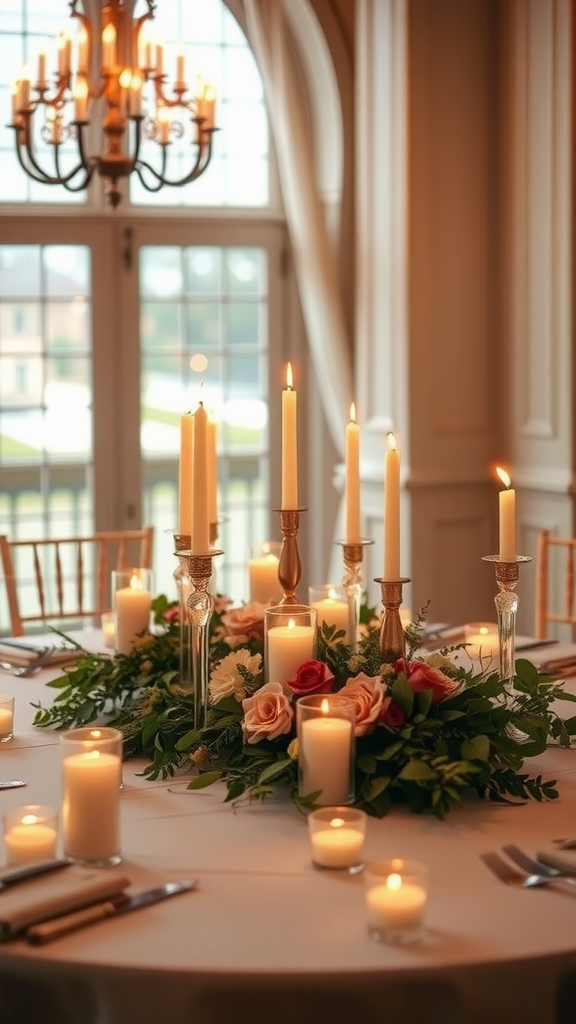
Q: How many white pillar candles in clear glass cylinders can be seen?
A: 6